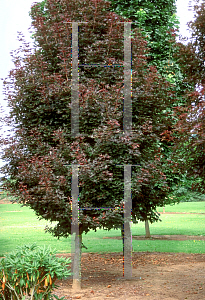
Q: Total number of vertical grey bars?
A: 4